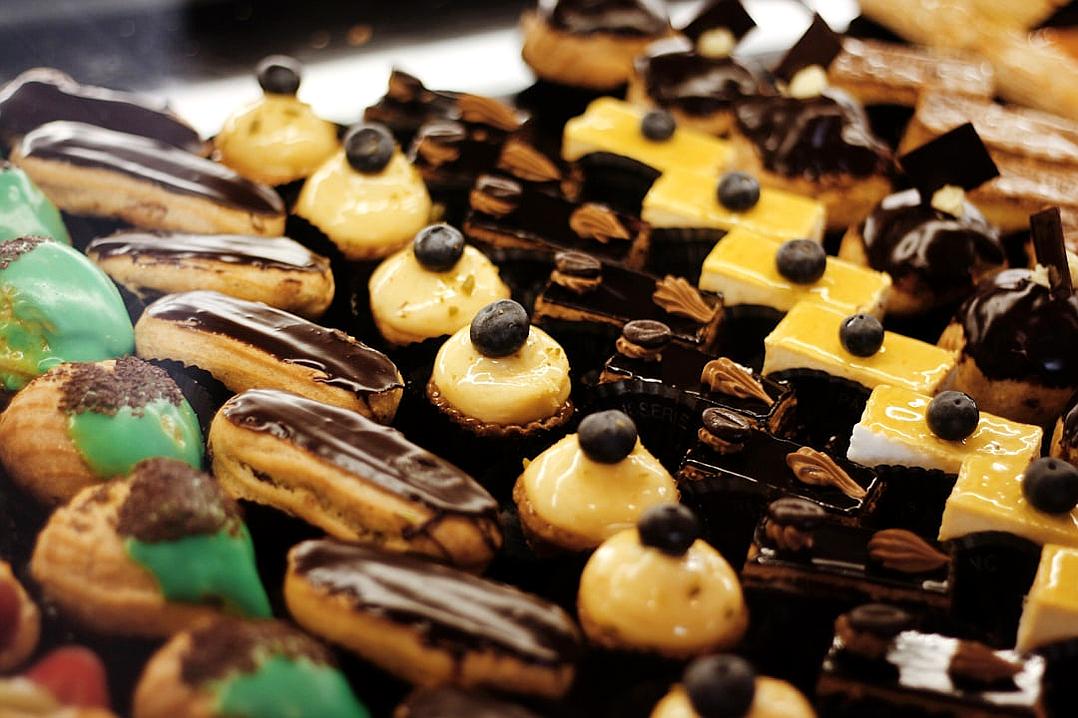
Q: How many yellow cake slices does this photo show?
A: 7